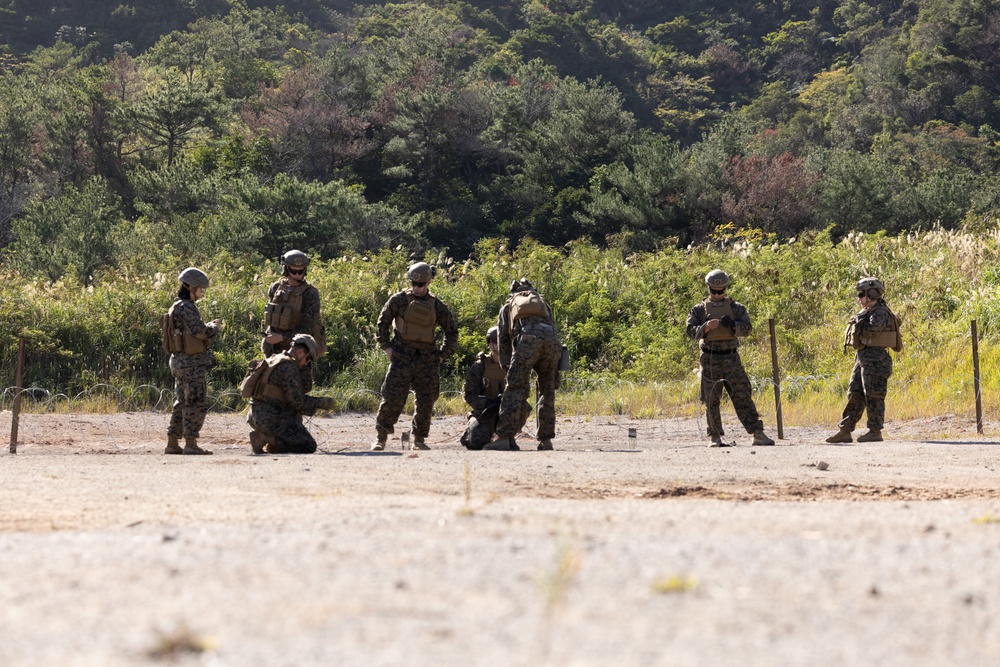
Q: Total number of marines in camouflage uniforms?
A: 8